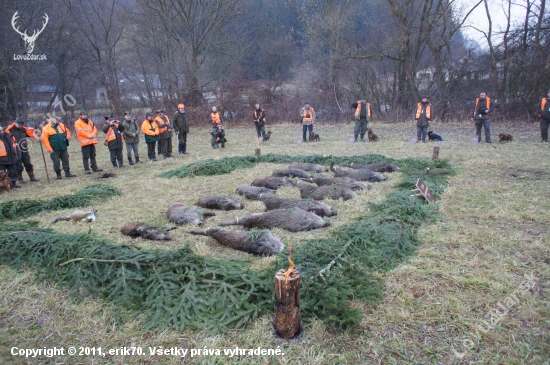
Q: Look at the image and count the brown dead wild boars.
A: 14